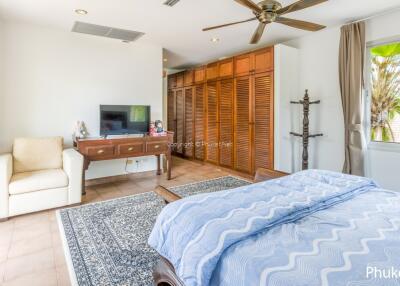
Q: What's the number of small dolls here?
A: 2